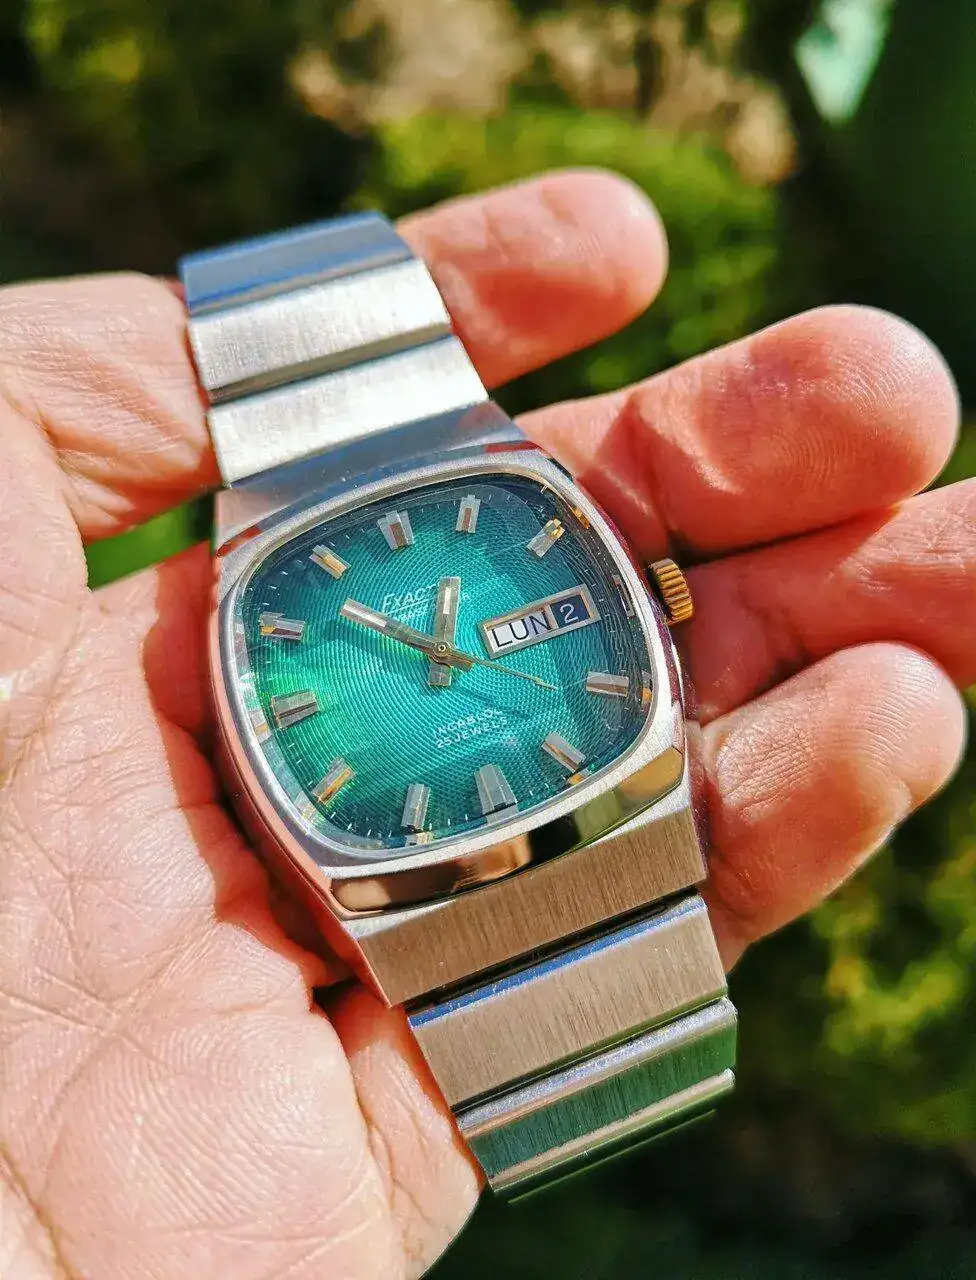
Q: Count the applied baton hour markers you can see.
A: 11